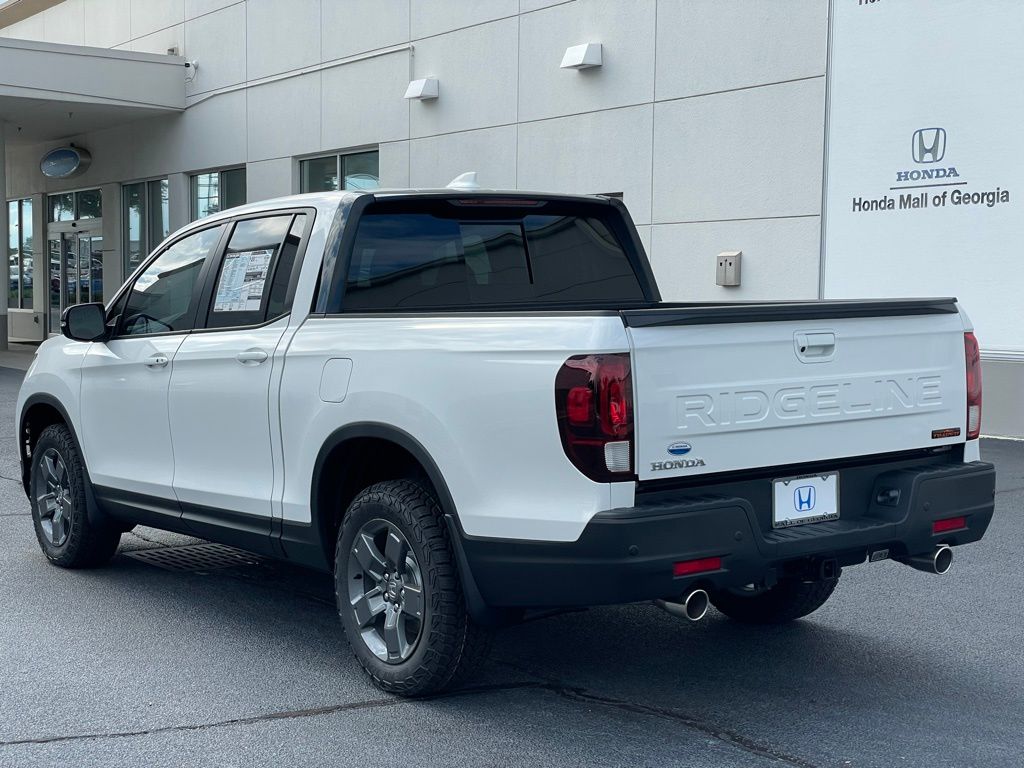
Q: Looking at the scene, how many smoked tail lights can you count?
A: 2